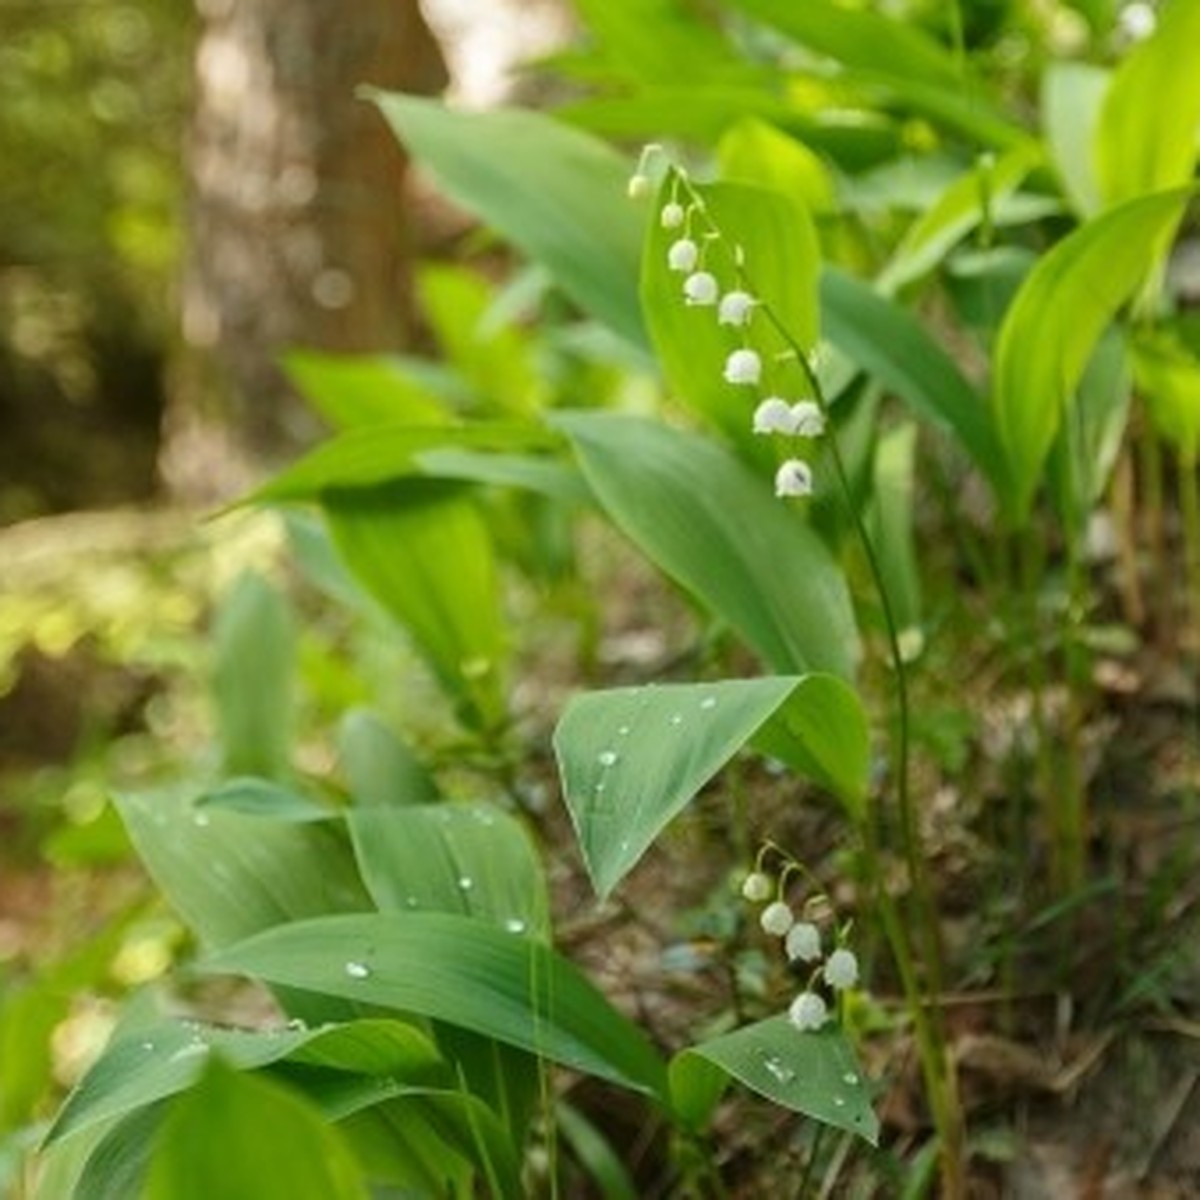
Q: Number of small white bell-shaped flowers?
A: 14